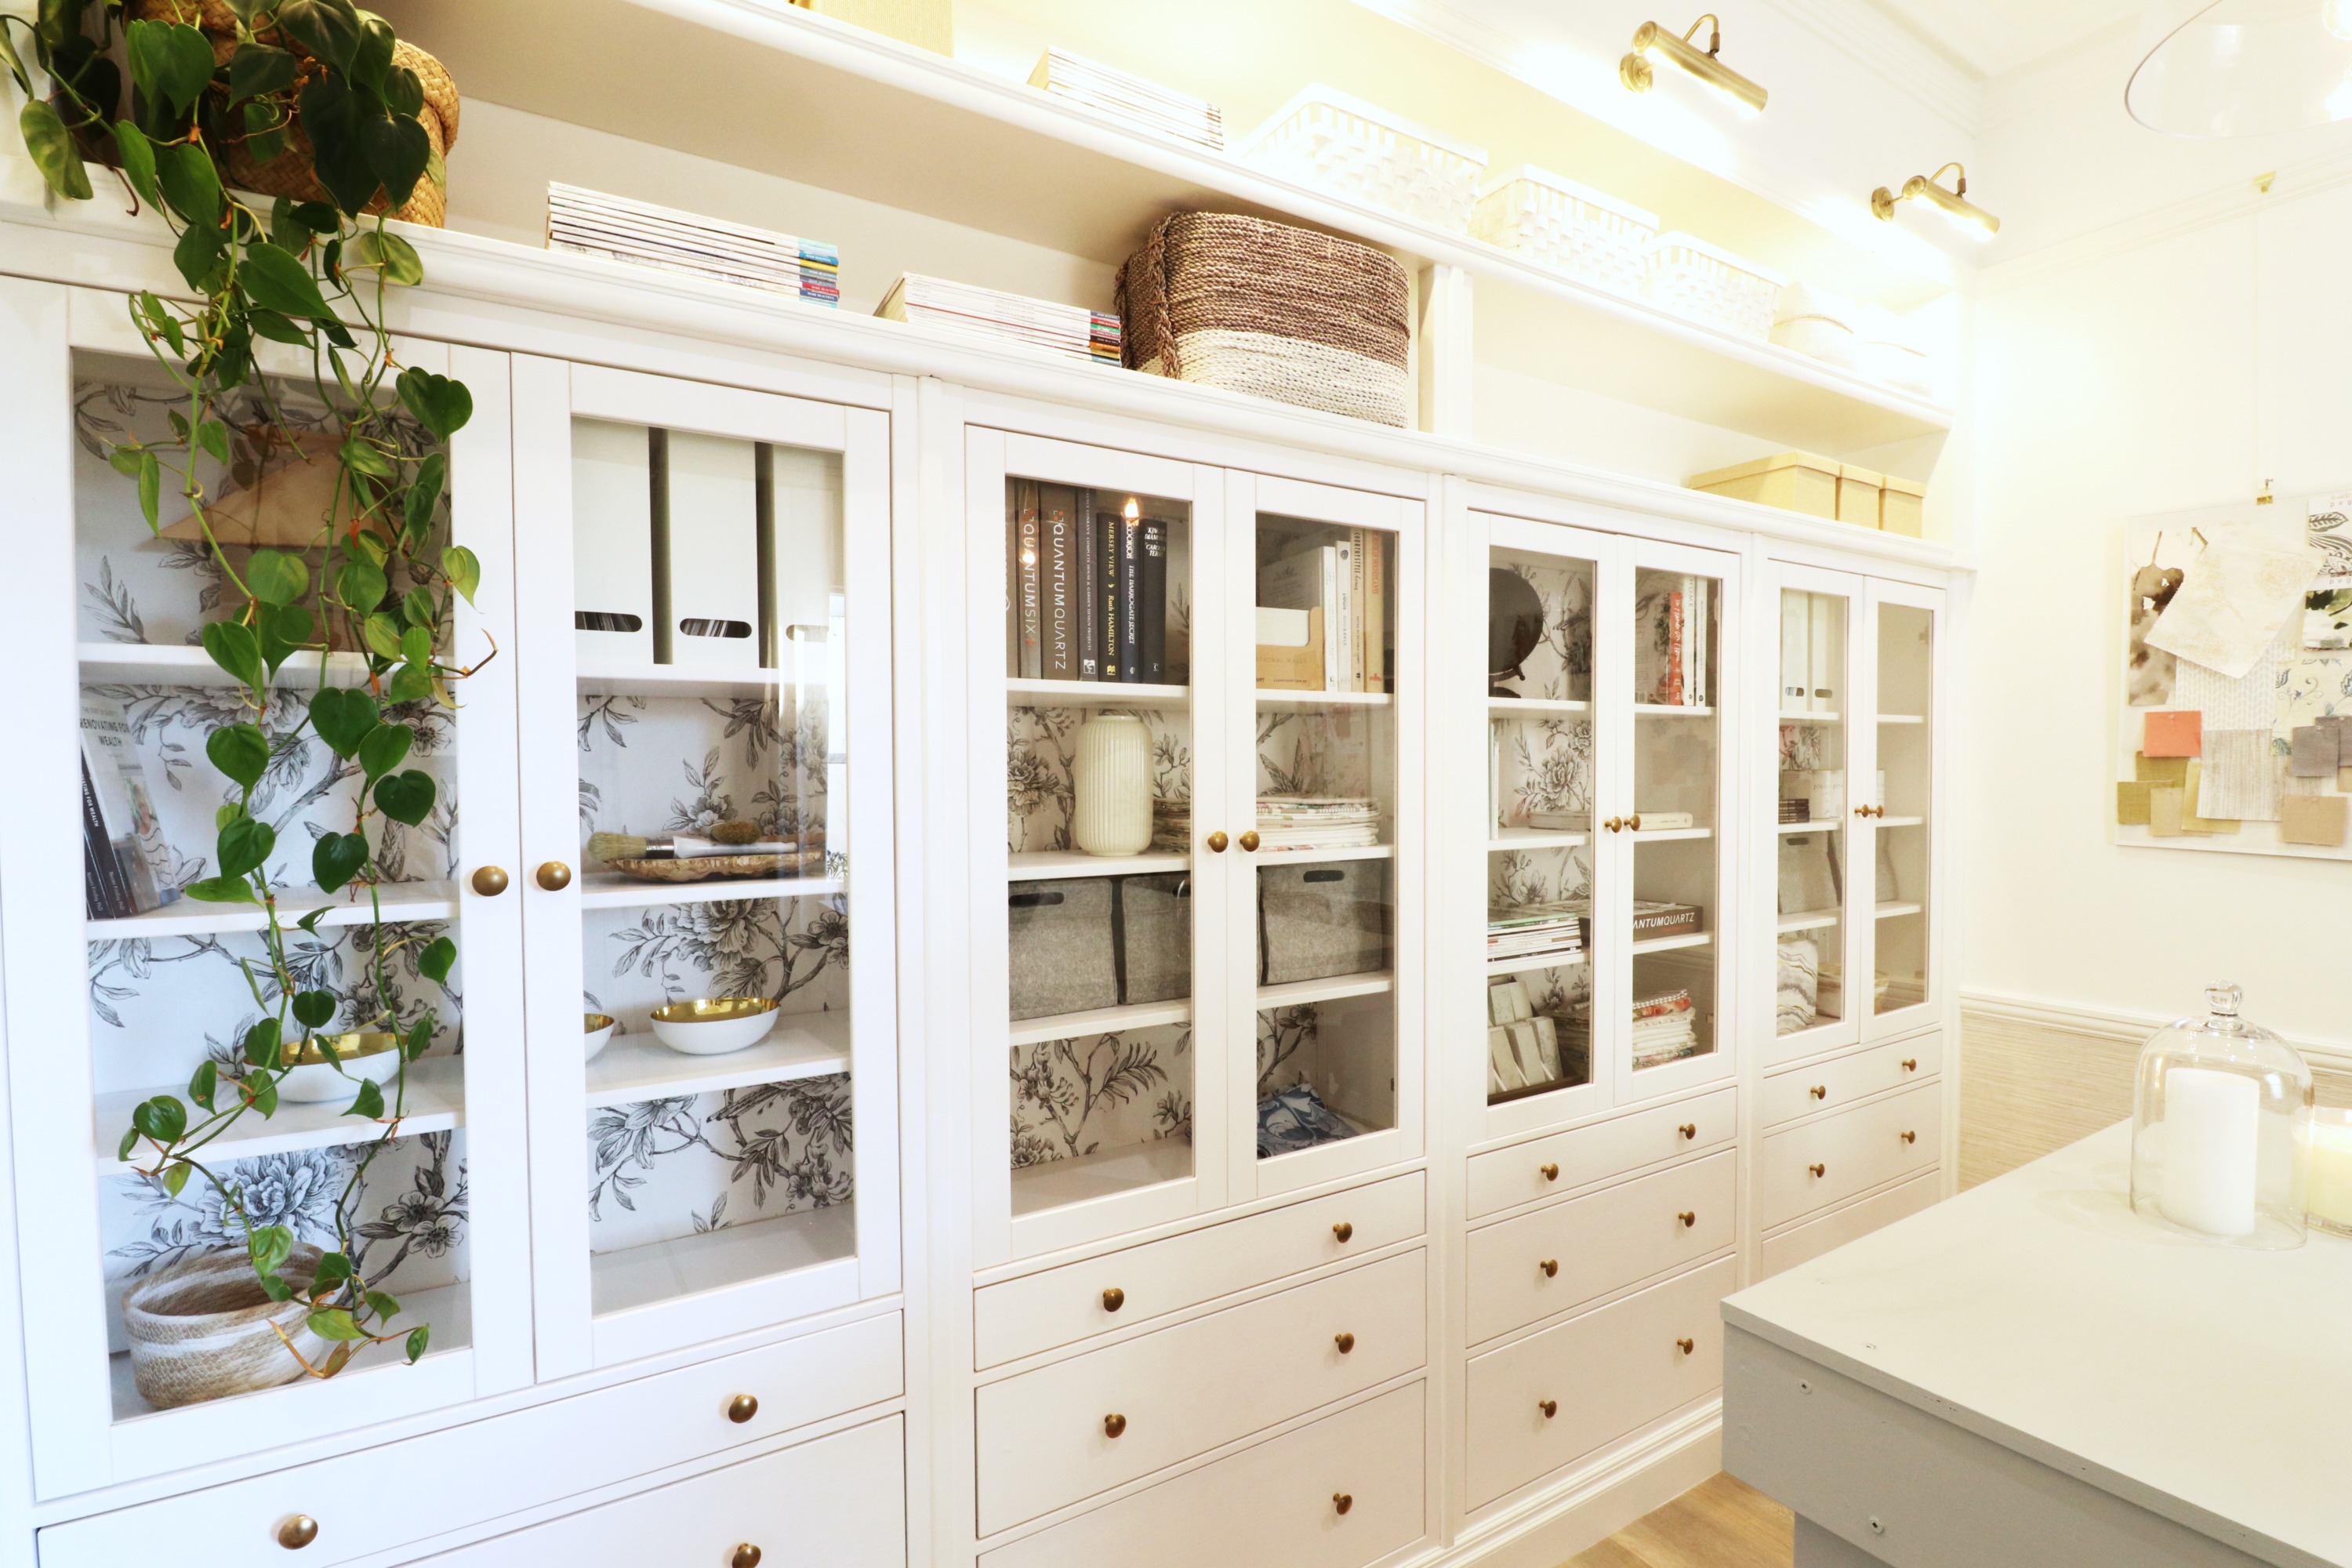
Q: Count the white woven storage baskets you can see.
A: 3